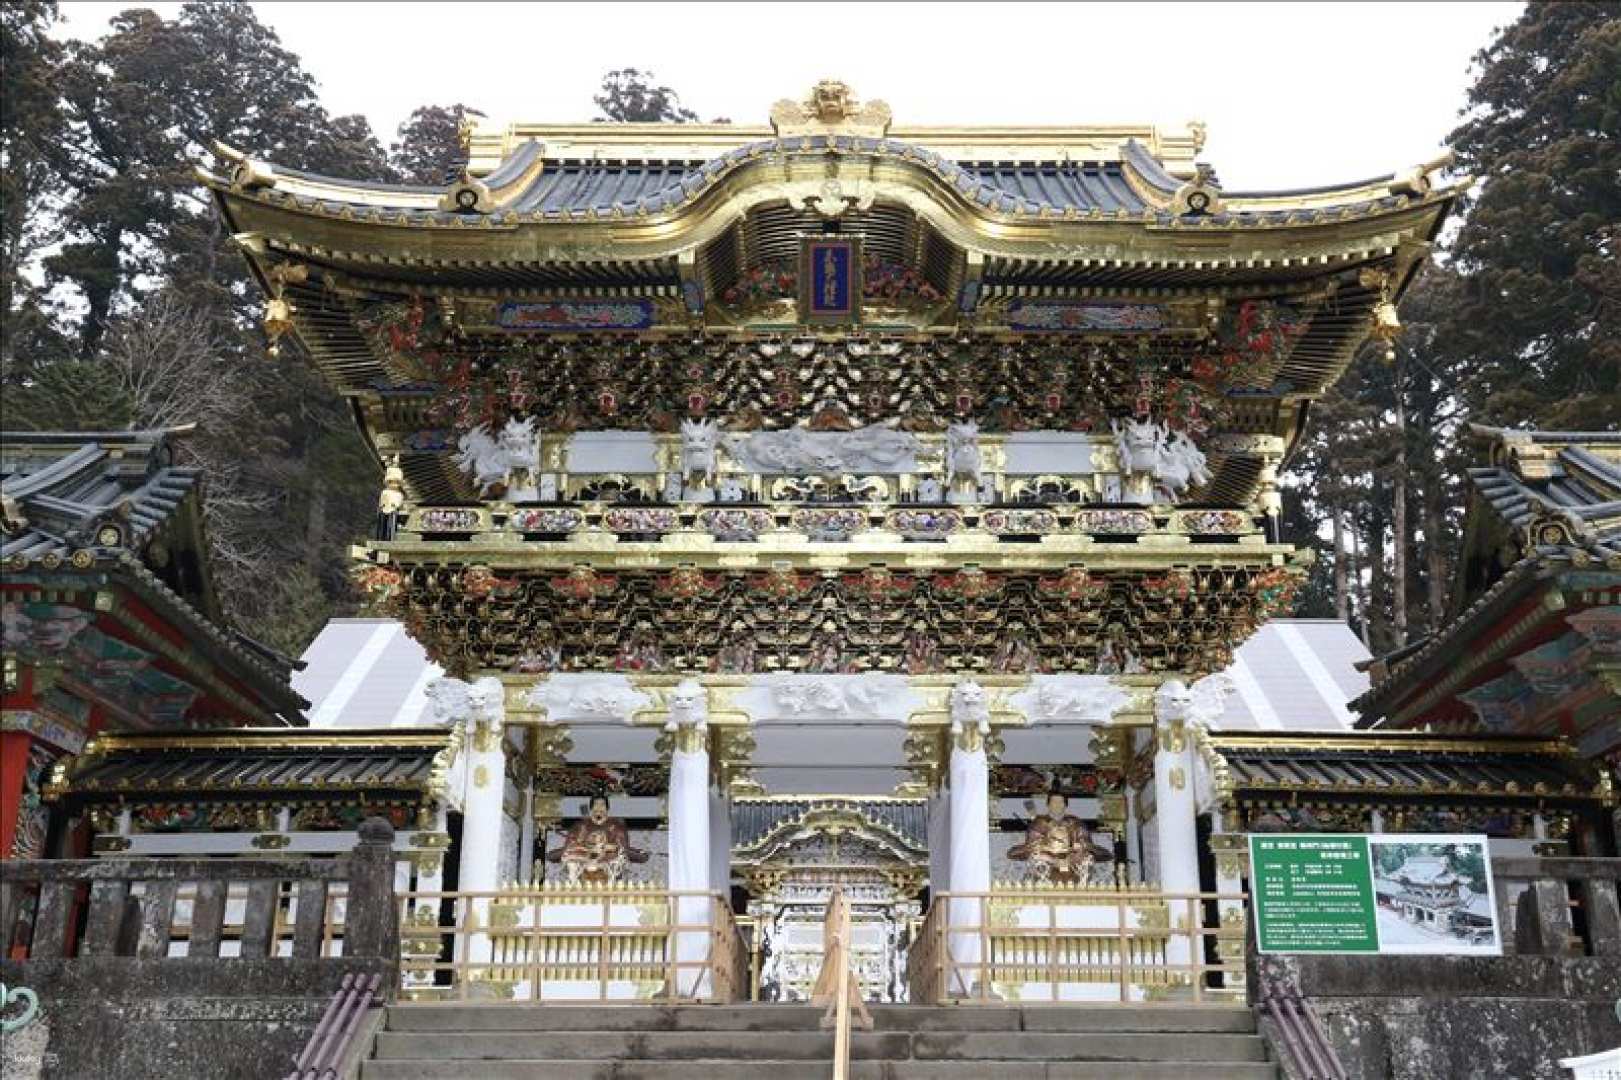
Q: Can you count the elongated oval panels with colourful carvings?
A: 9